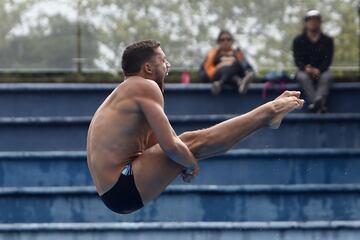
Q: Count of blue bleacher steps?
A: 5